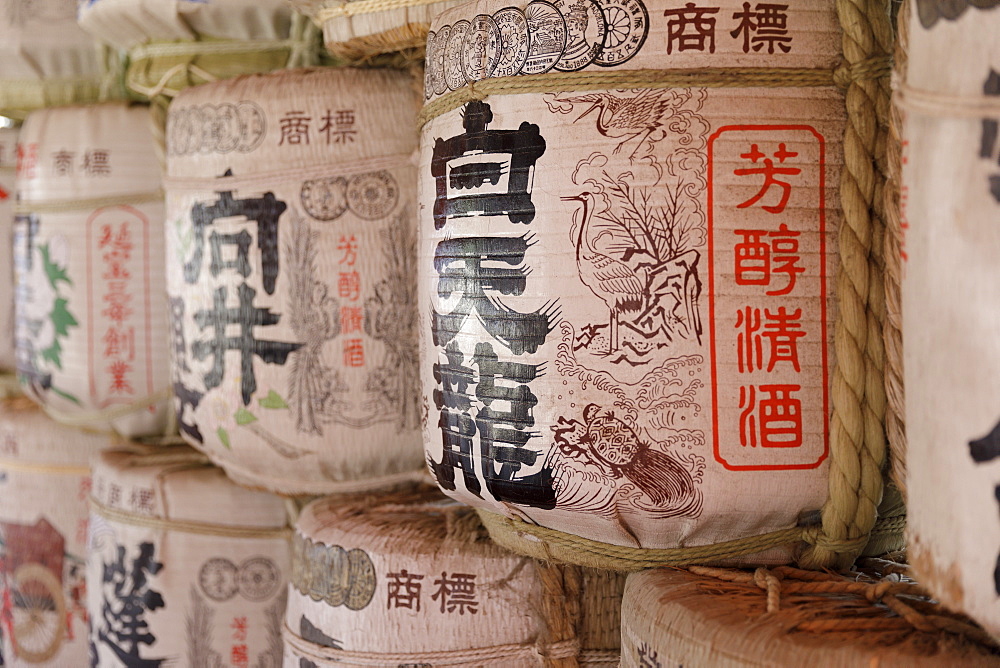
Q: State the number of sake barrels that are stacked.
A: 12